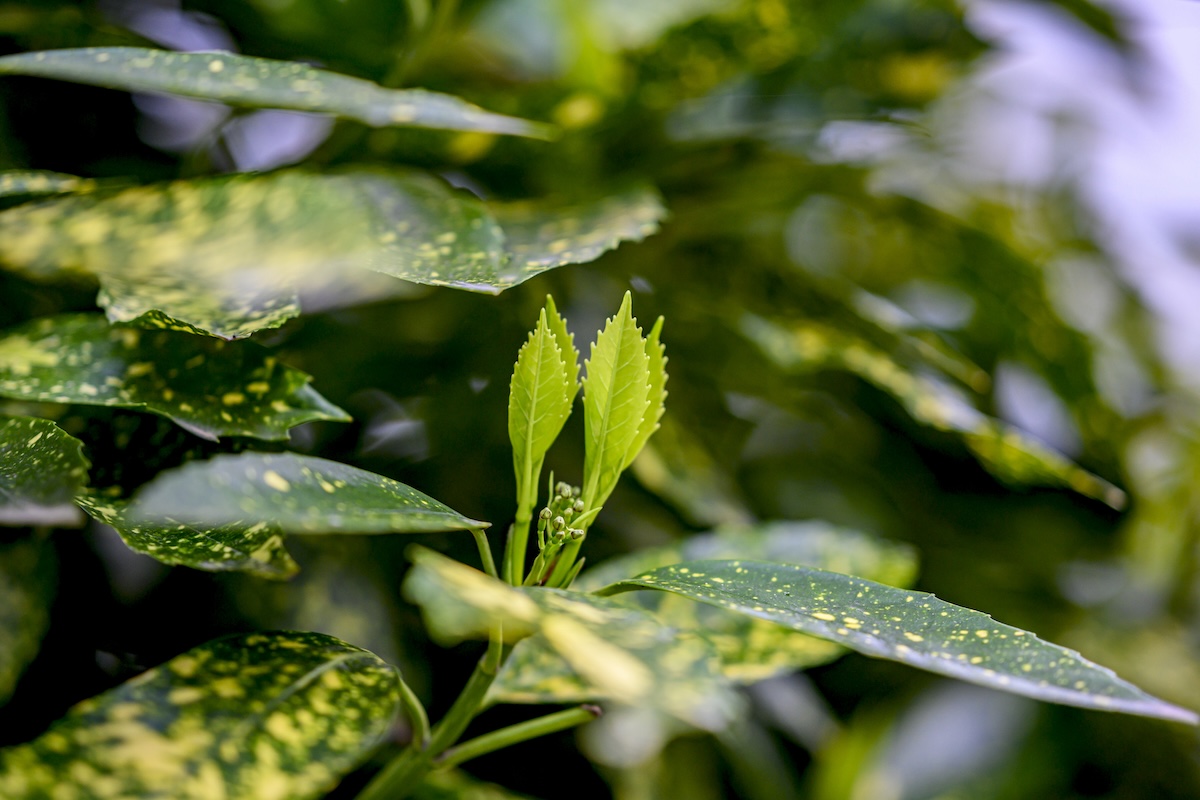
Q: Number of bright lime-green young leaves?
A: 4